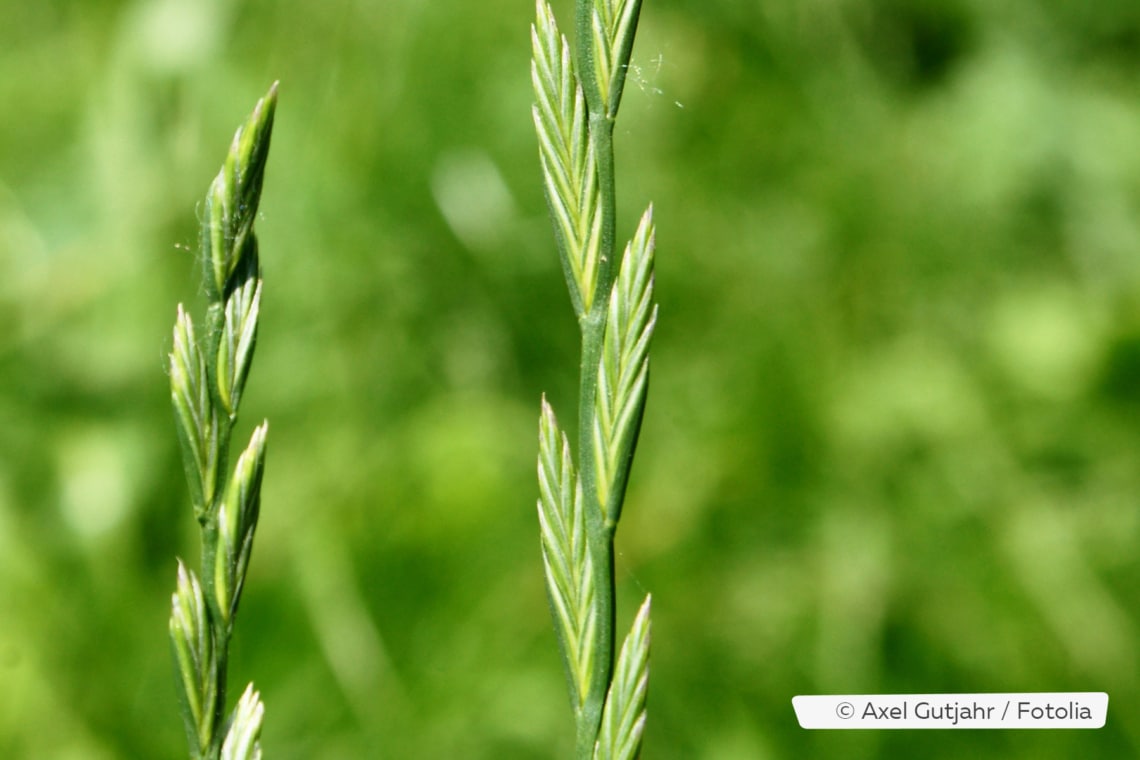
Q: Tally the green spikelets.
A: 11